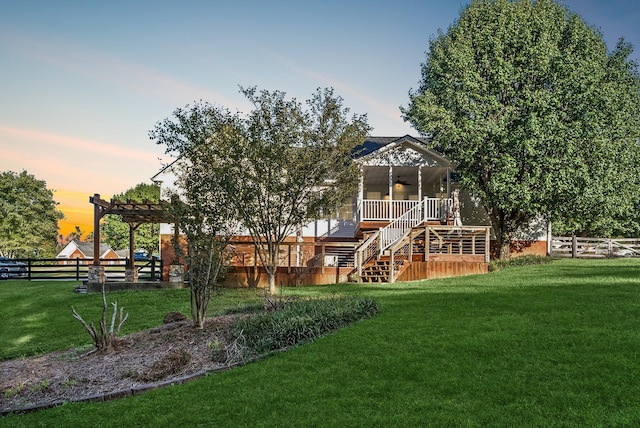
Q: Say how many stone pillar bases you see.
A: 3